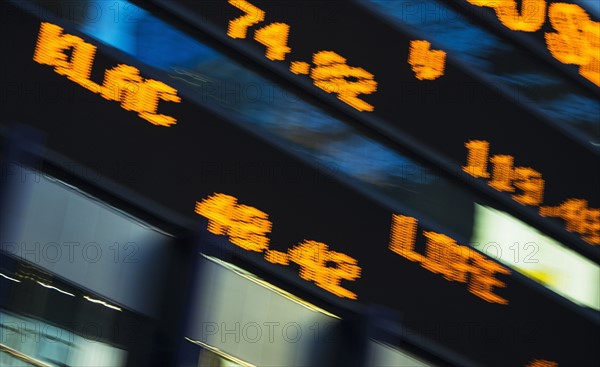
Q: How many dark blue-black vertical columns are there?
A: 3